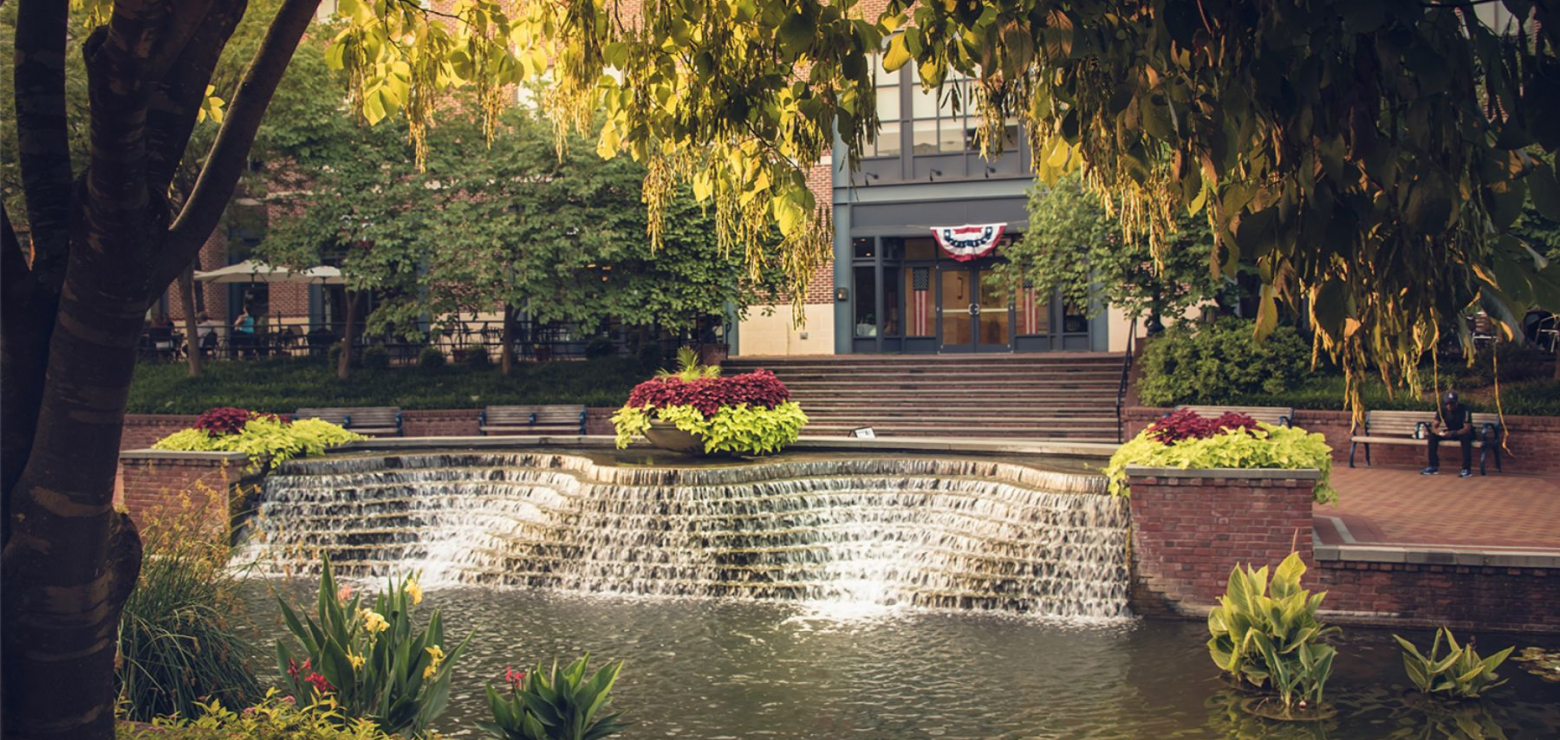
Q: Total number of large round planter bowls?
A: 1